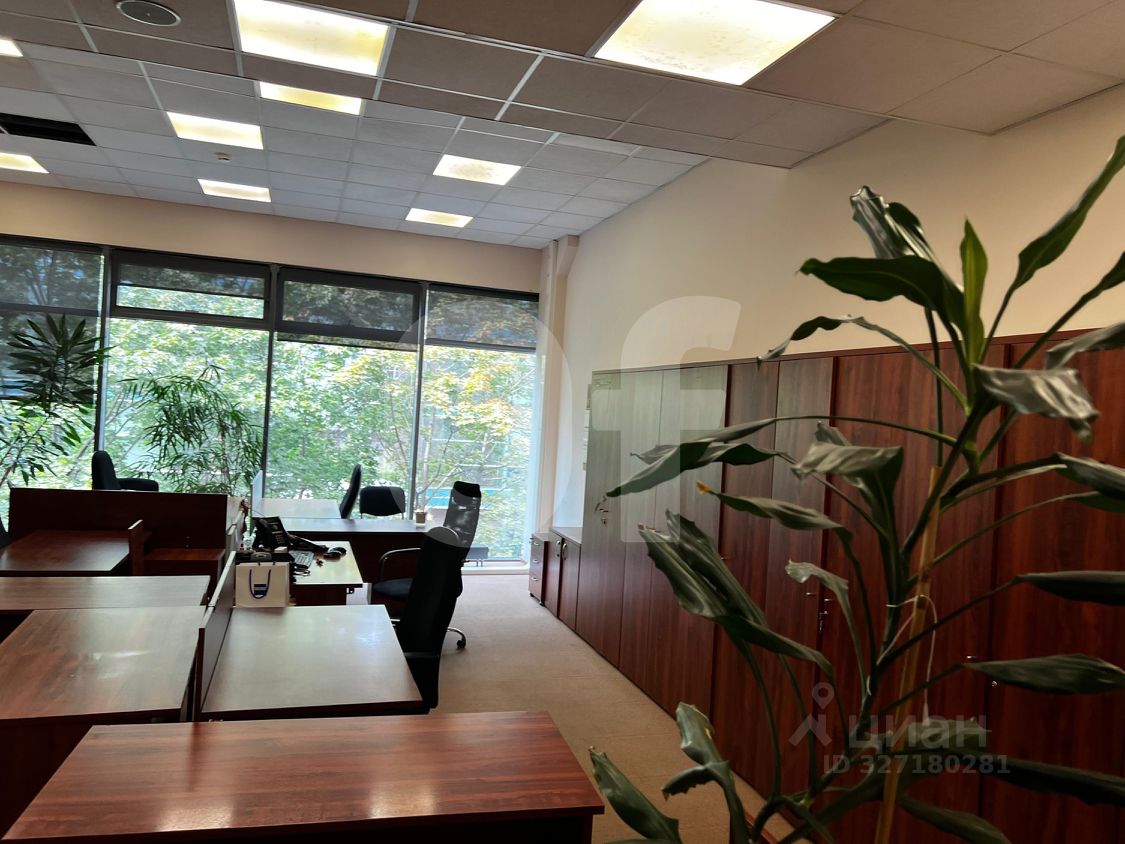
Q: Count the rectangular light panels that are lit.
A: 9